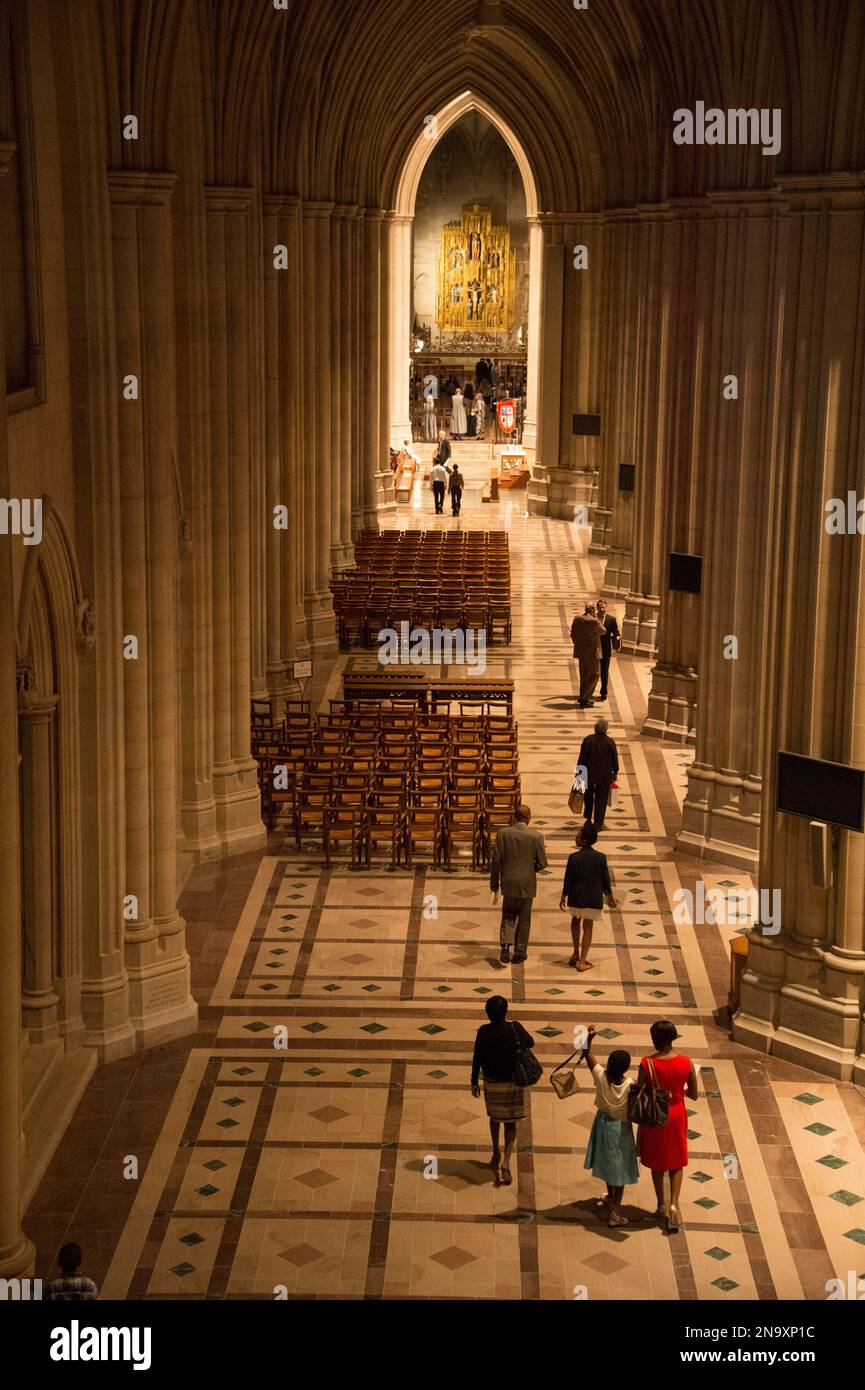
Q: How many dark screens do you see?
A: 4